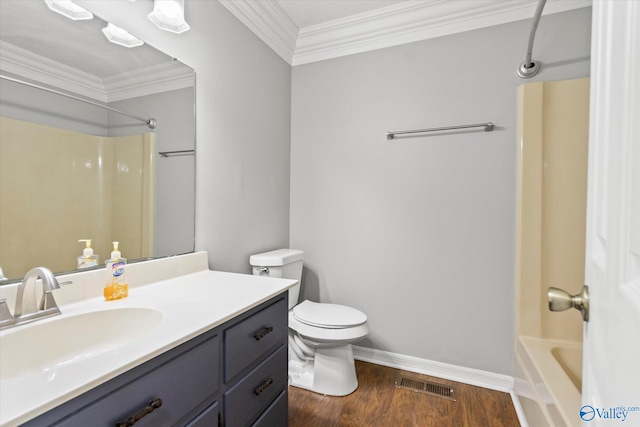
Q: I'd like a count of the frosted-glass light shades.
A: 3